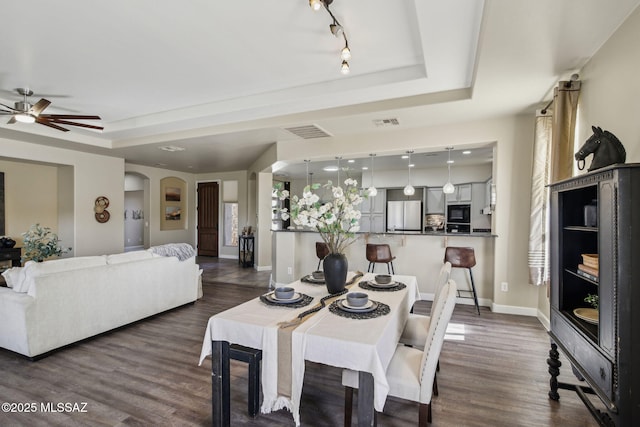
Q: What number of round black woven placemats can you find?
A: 4